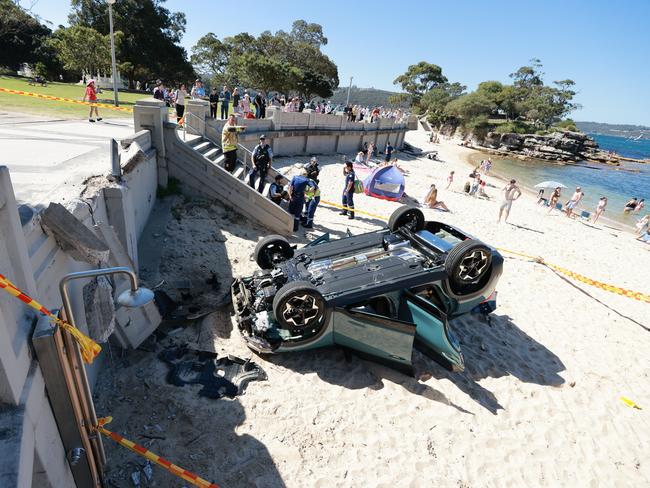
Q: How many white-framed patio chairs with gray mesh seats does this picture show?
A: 0